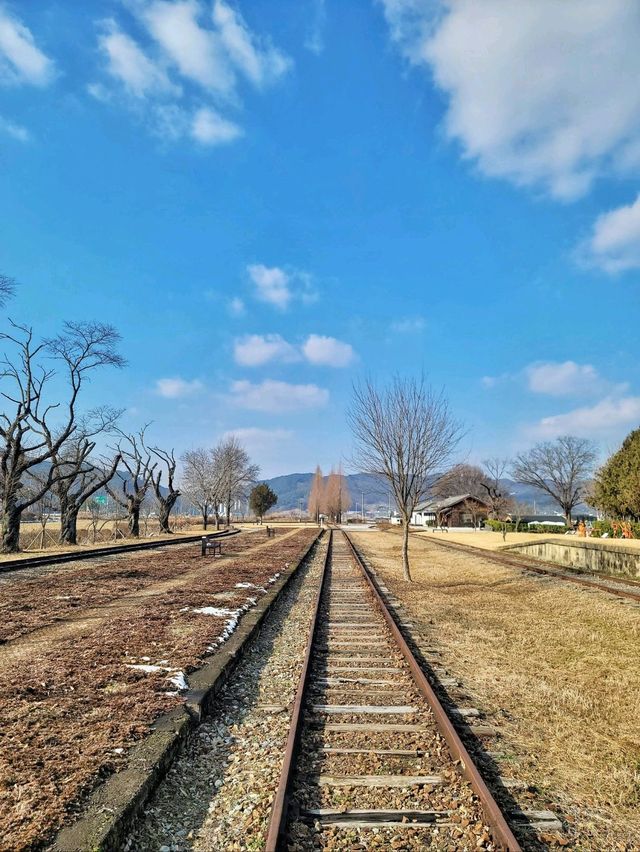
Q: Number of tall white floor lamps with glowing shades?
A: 0